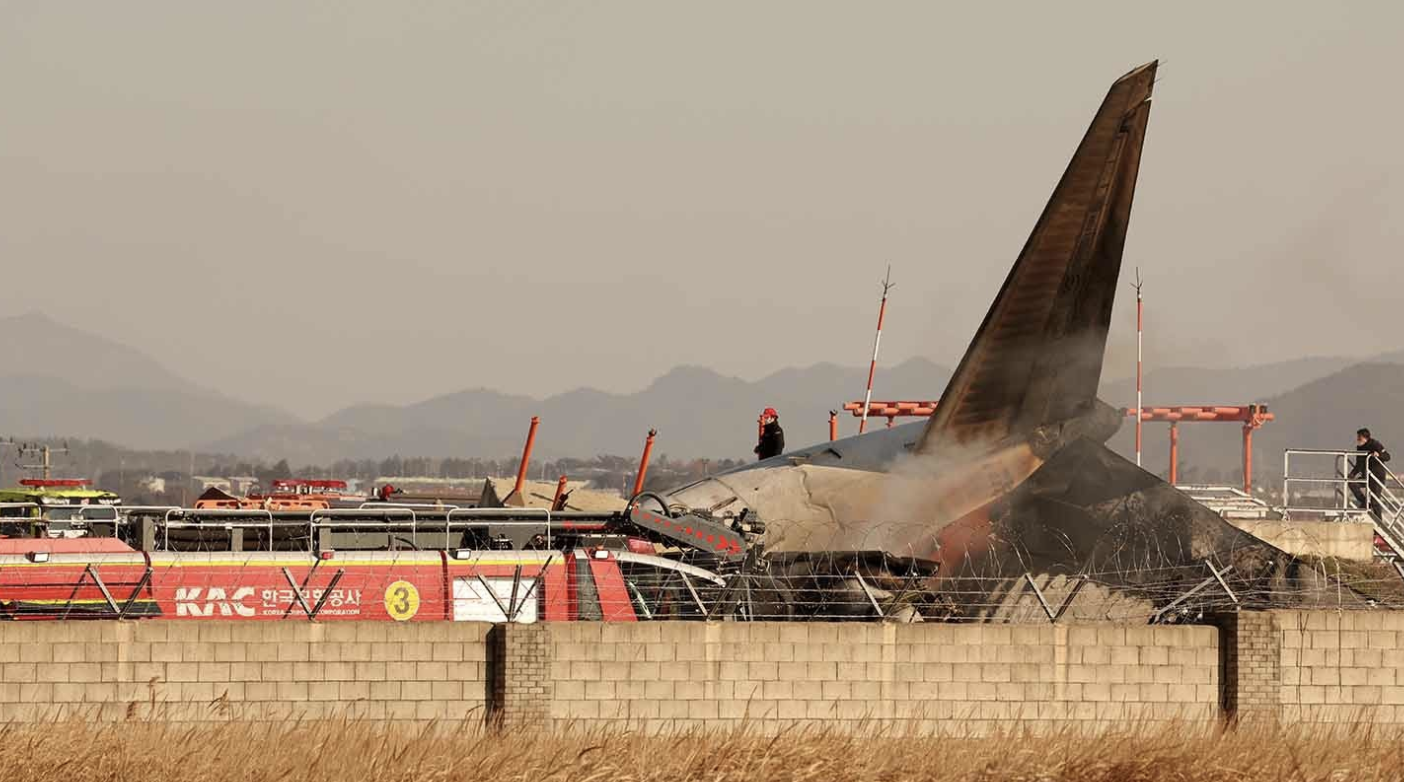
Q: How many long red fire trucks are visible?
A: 1